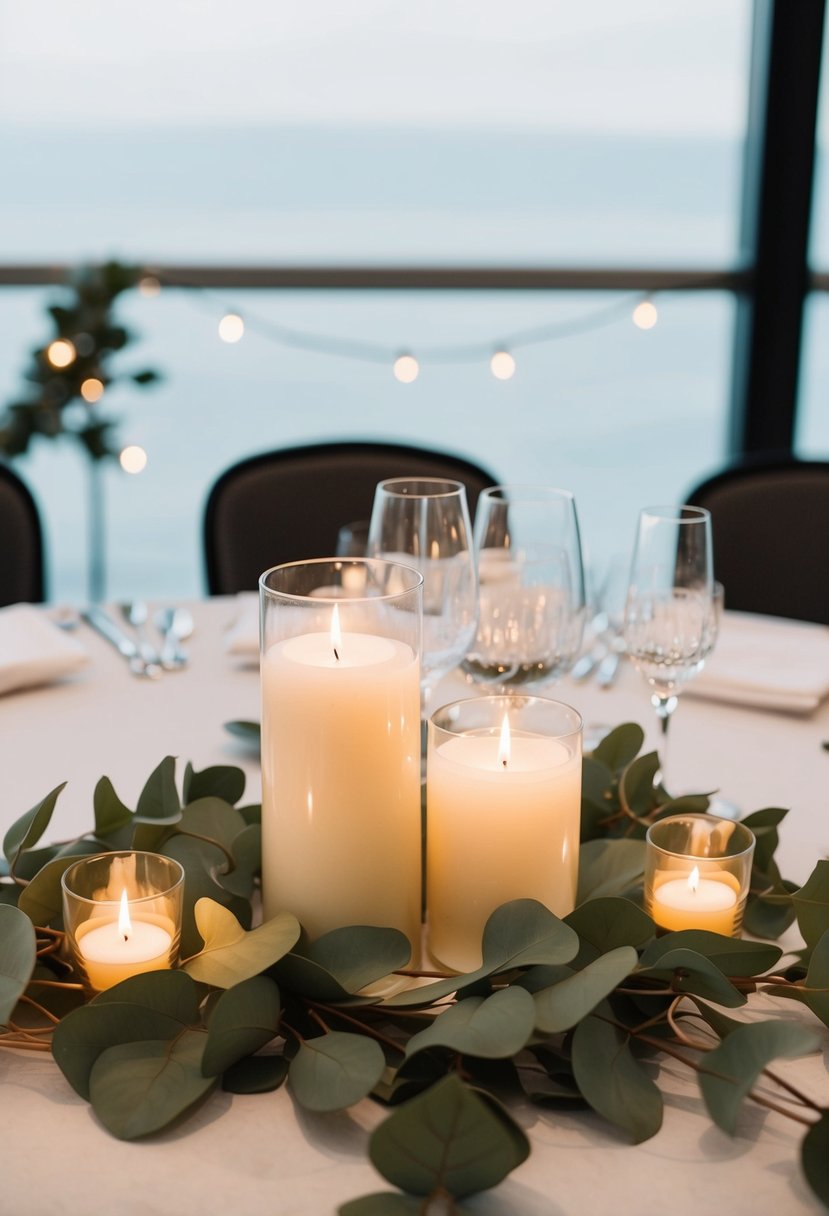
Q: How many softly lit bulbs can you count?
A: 8